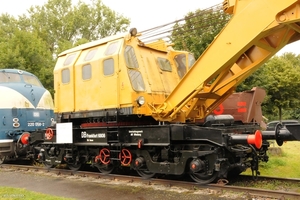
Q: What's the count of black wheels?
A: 5